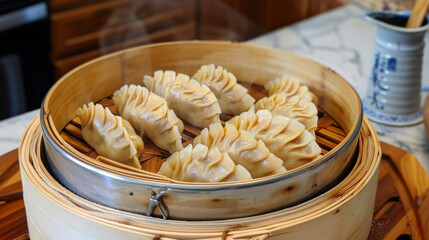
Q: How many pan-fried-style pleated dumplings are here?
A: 9